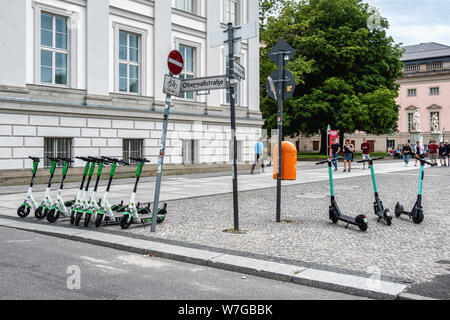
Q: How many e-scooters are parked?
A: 11